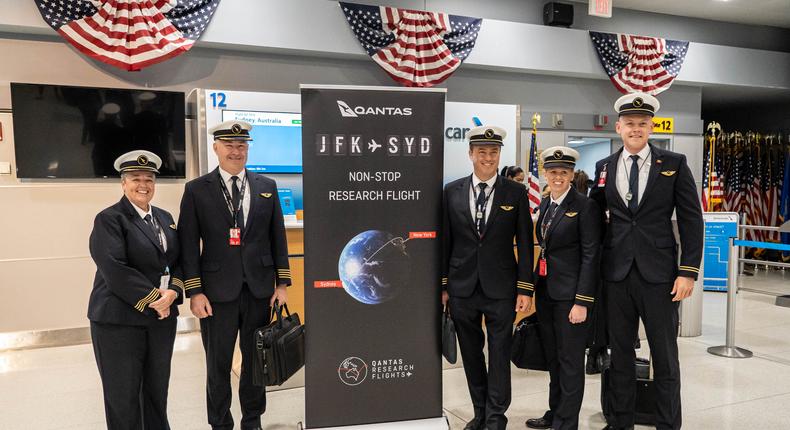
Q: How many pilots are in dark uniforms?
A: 5